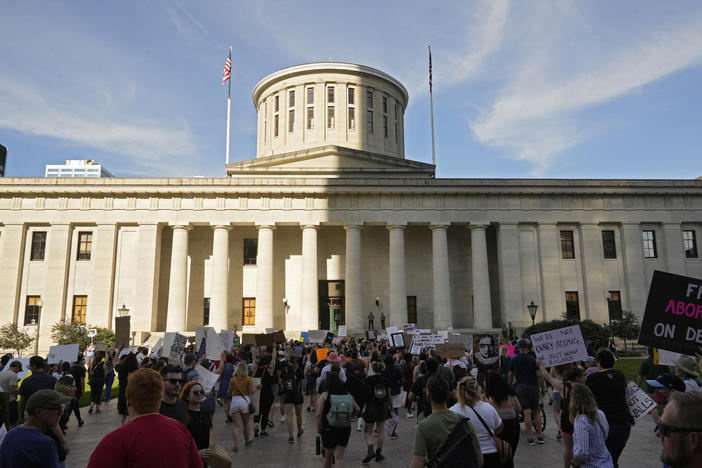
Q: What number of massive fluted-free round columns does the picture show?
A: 8